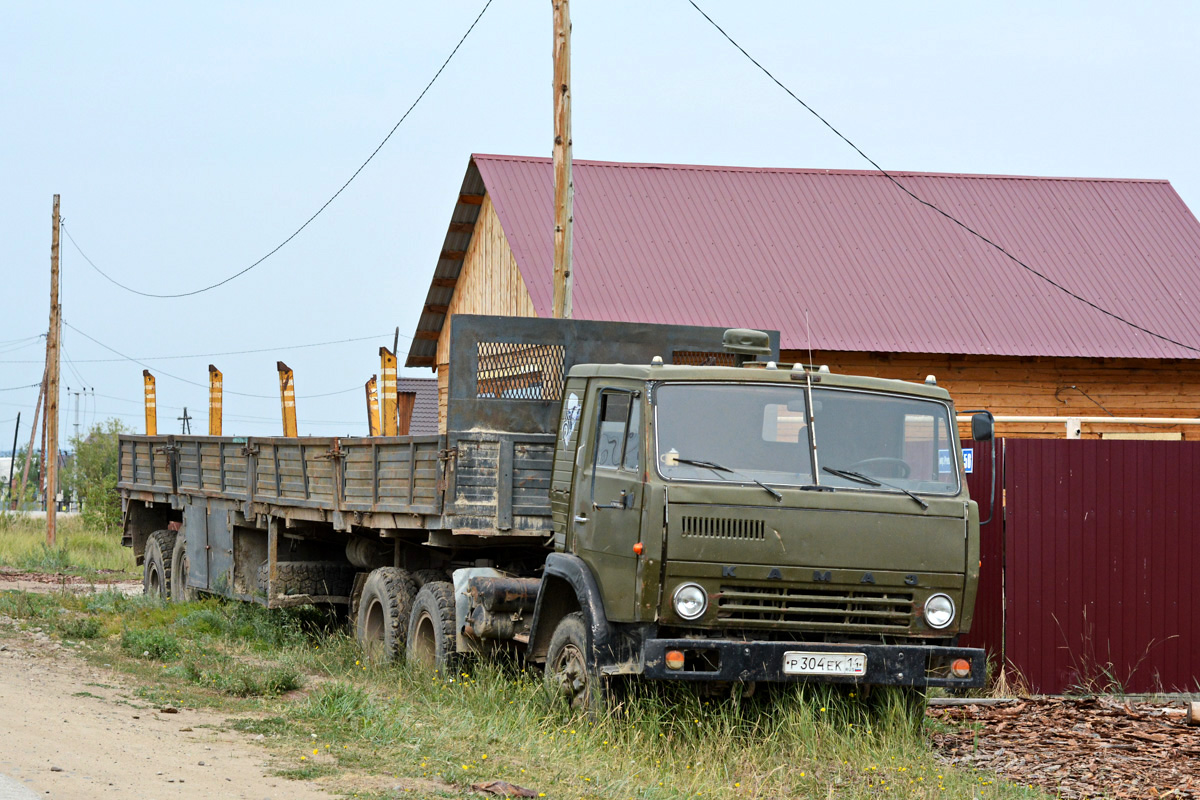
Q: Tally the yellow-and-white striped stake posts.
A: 5